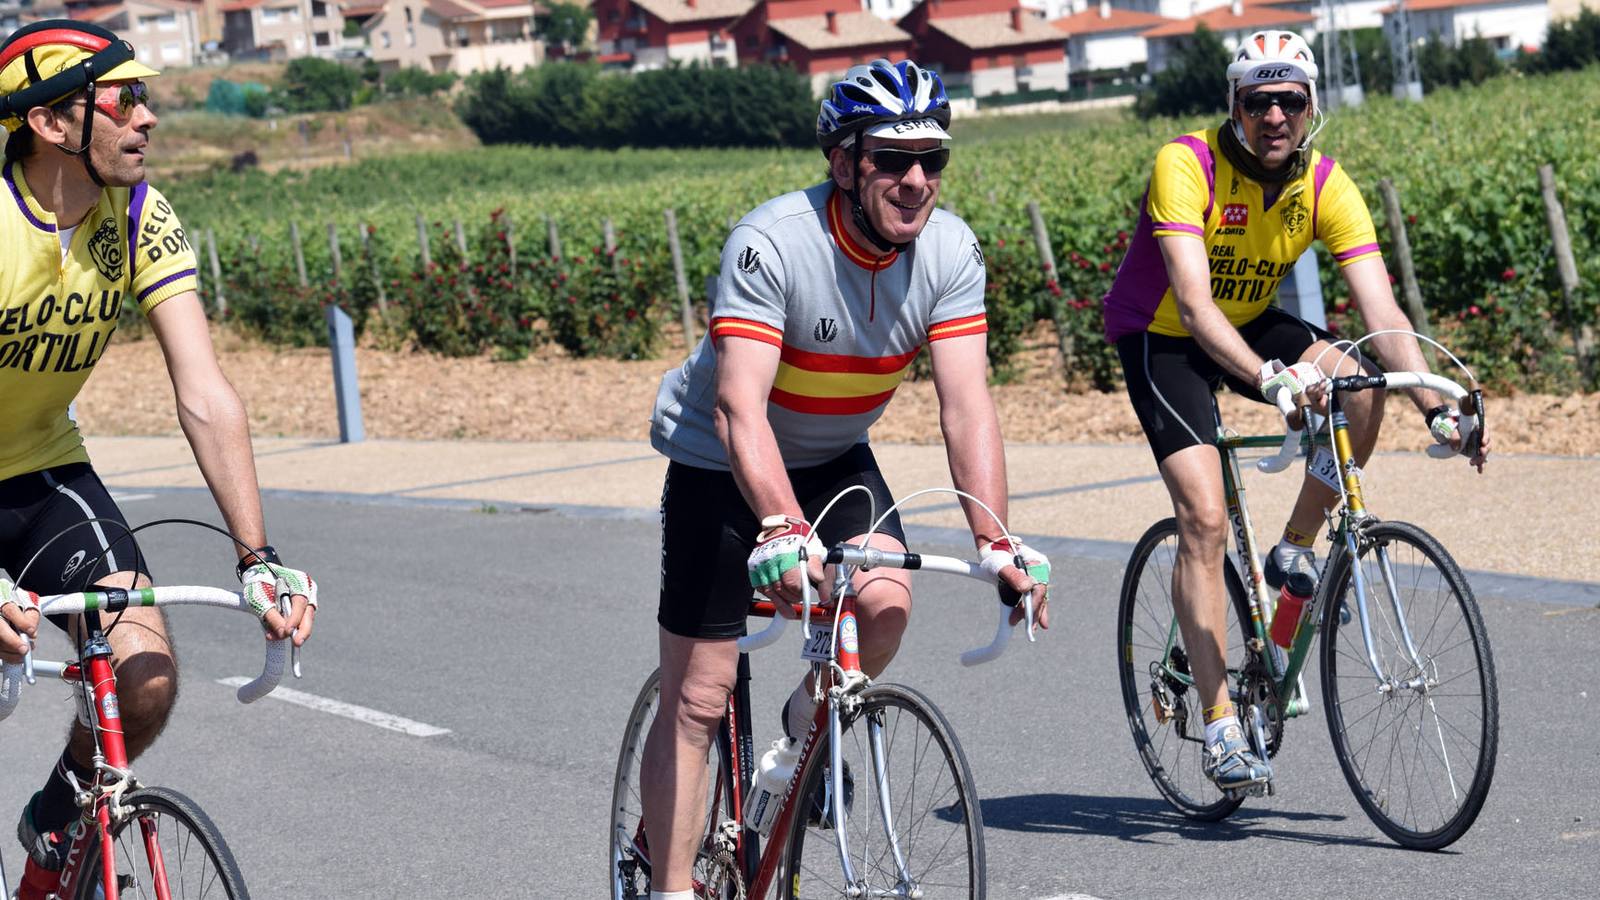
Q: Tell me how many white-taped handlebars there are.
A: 3